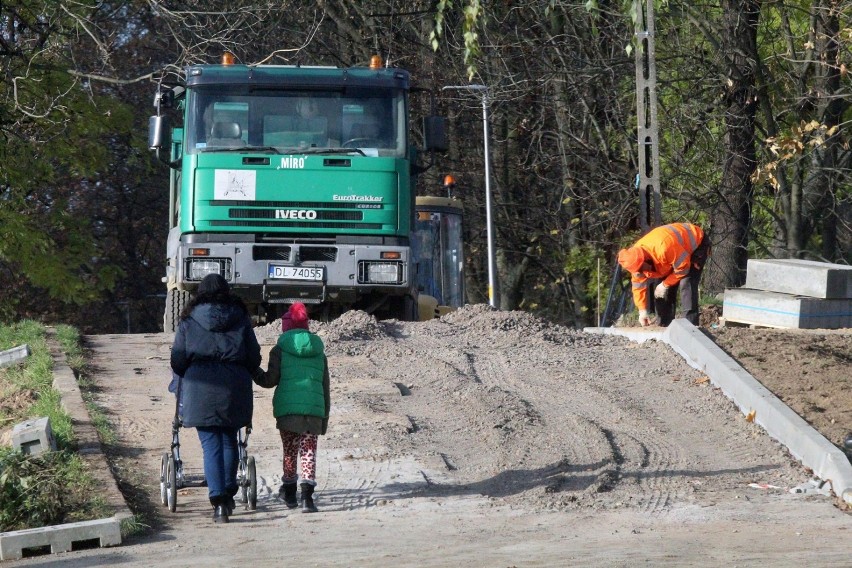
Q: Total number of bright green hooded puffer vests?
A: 1